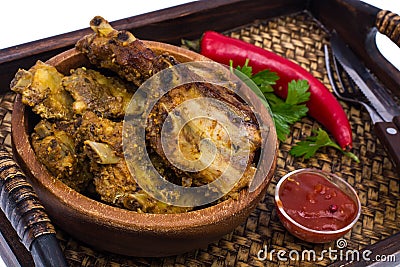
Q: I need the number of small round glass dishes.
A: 1